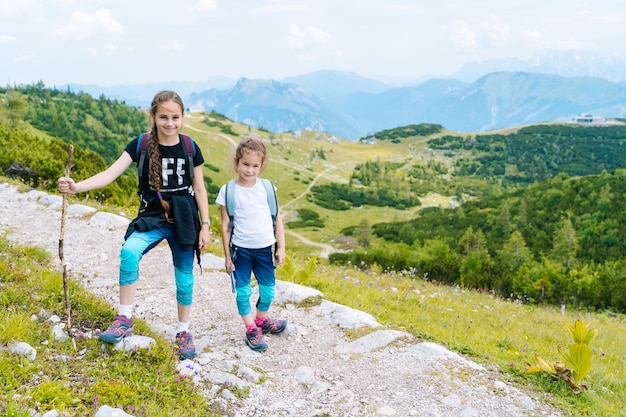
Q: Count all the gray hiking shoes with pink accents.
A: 4